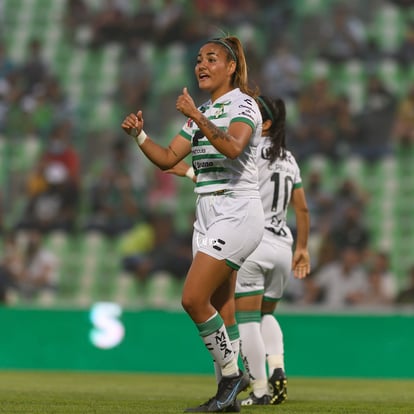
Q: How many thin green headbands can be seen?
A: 2